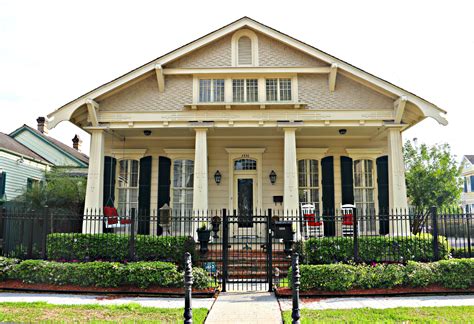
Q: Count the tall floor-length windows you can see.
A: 4